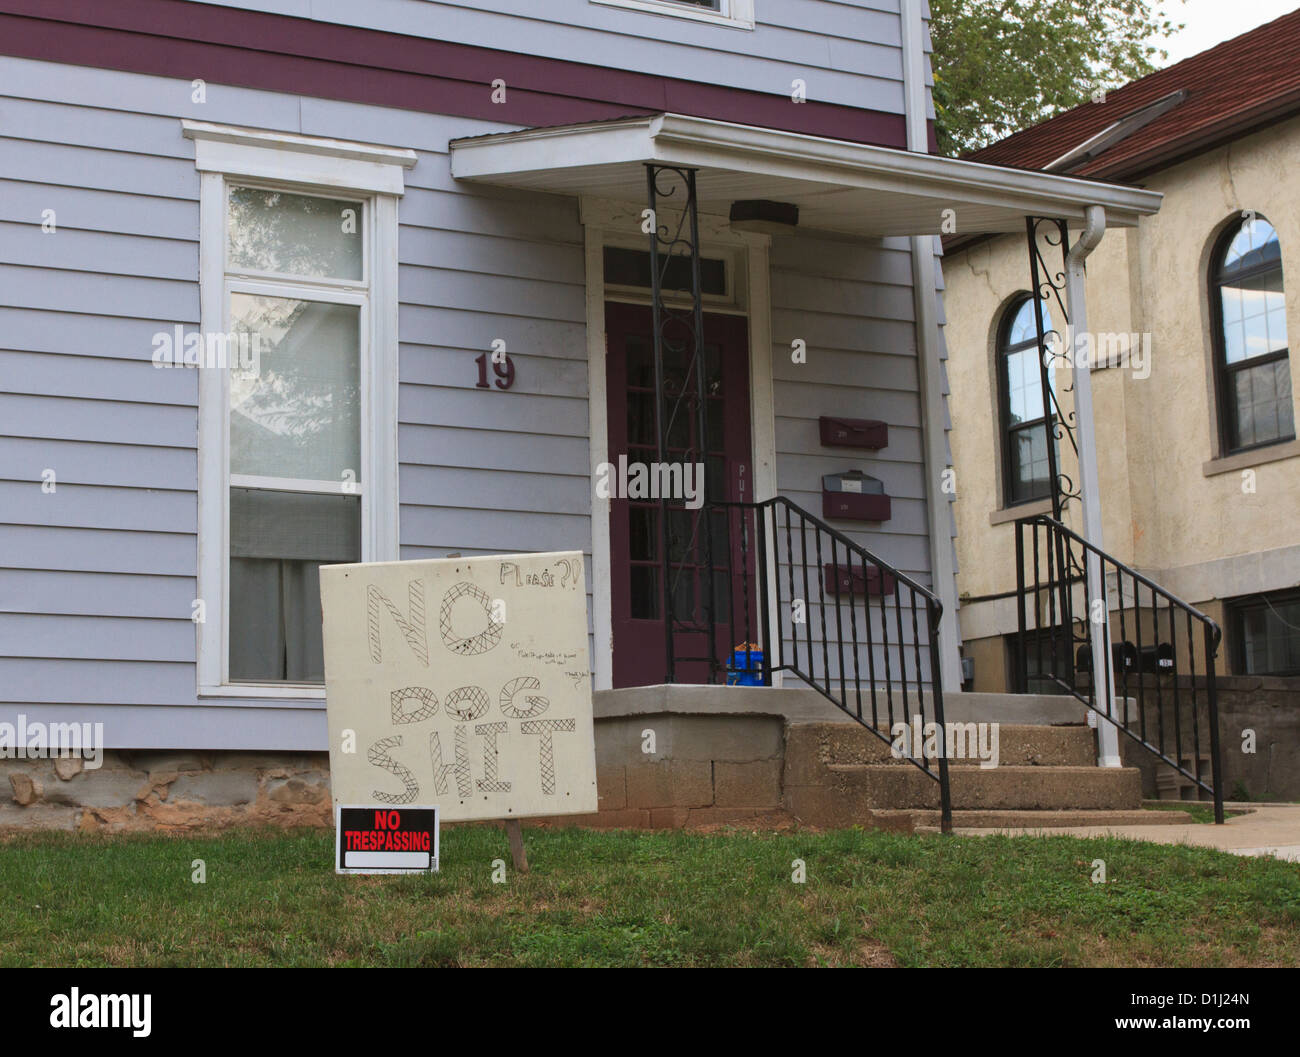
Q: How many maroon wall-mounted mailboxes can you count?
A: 3